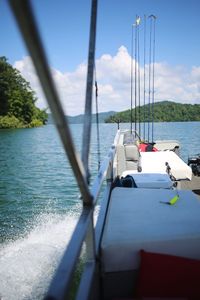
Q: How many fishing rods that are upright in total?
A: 6